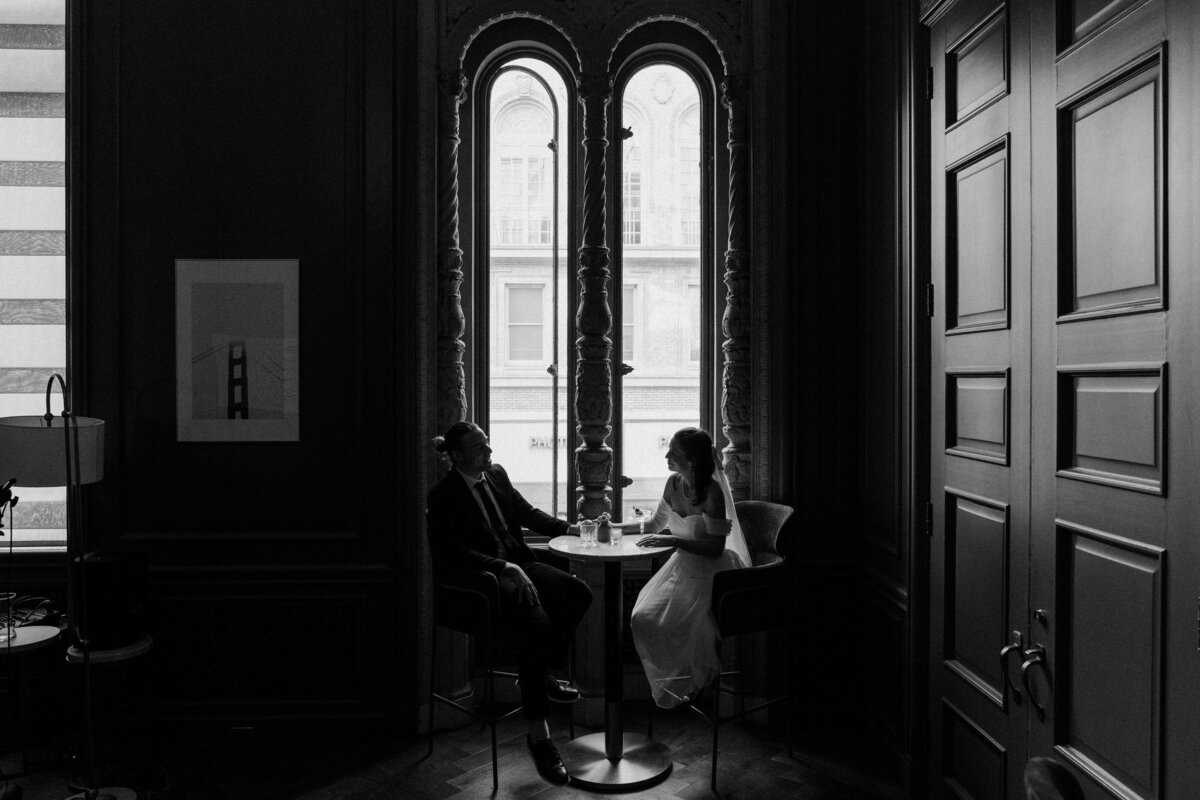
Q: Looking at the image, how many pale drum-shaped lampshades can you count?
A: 1